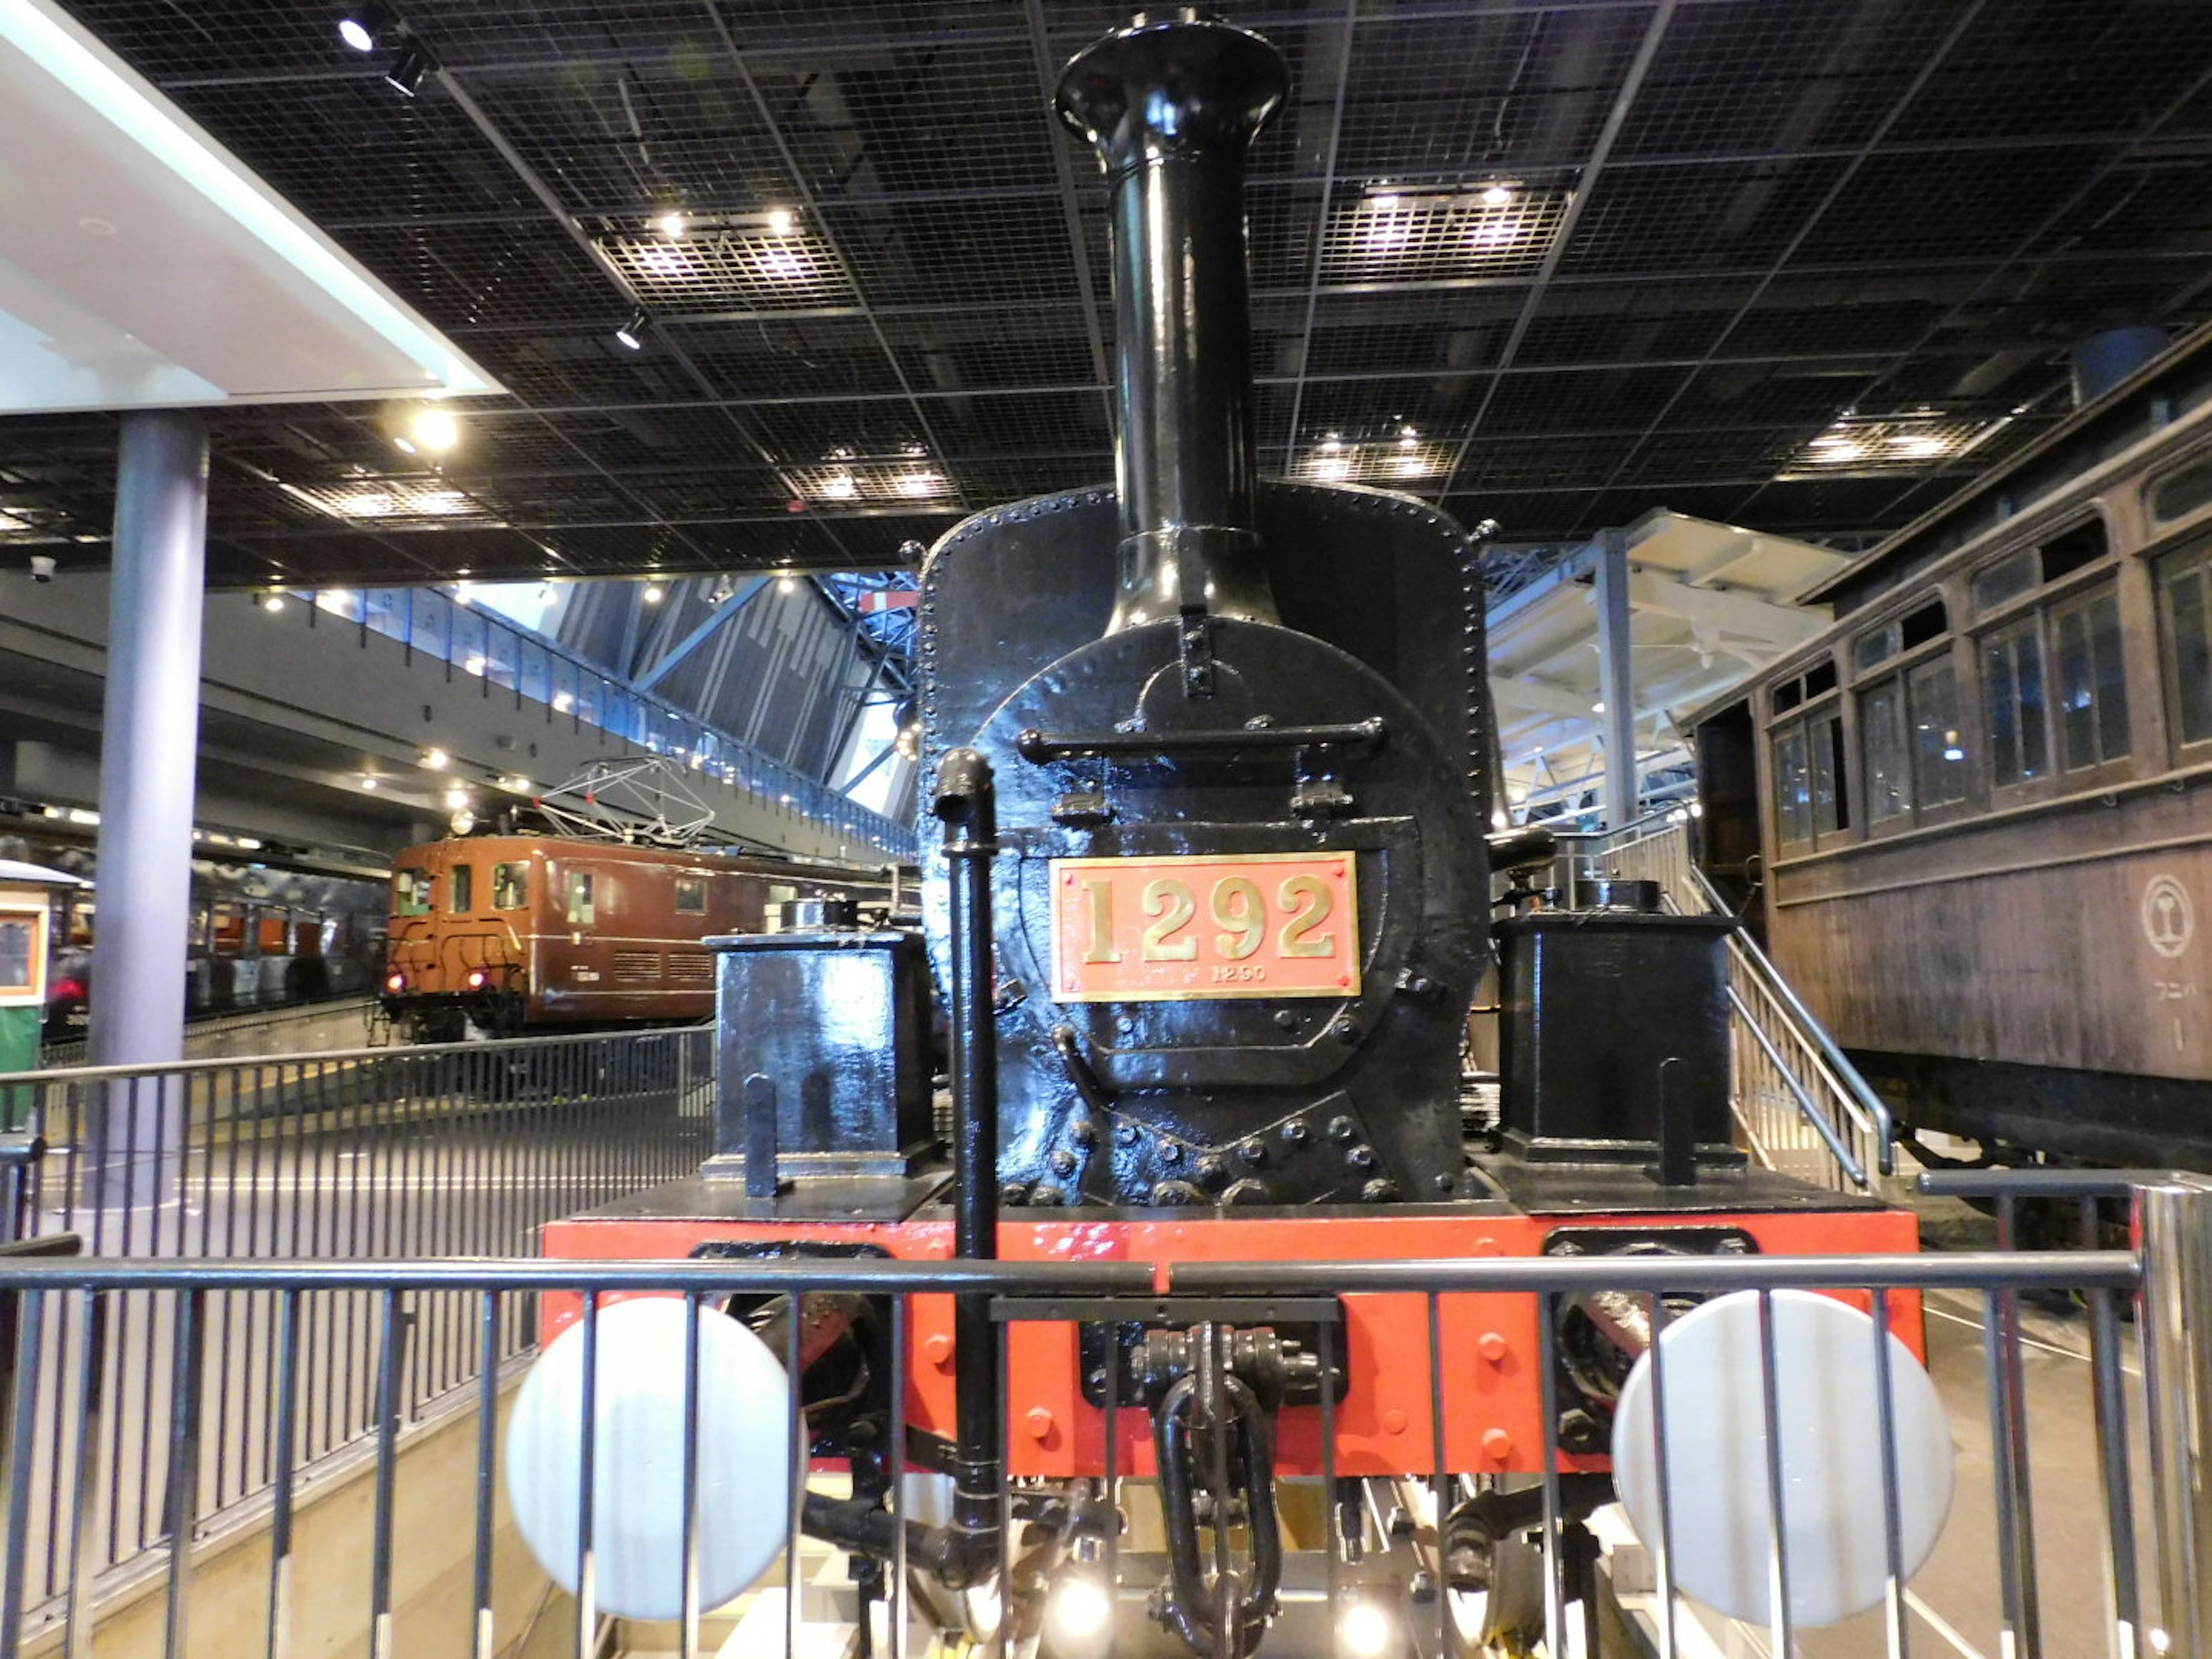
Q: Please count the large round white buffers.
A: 2